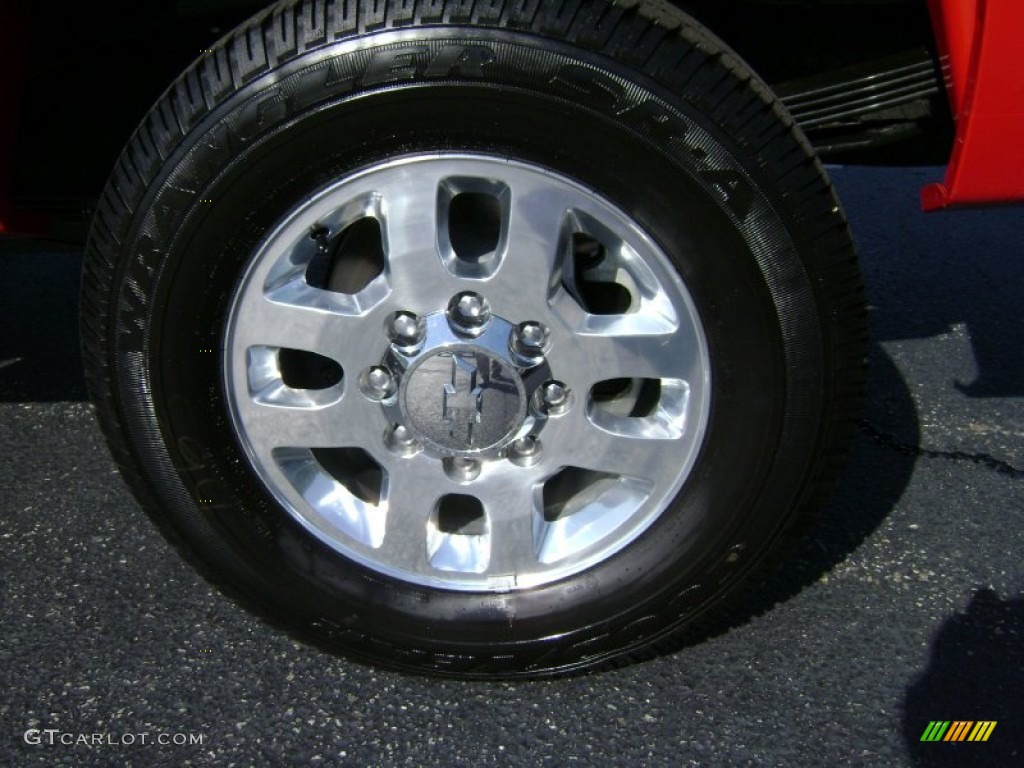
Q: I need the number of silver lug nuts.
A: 8